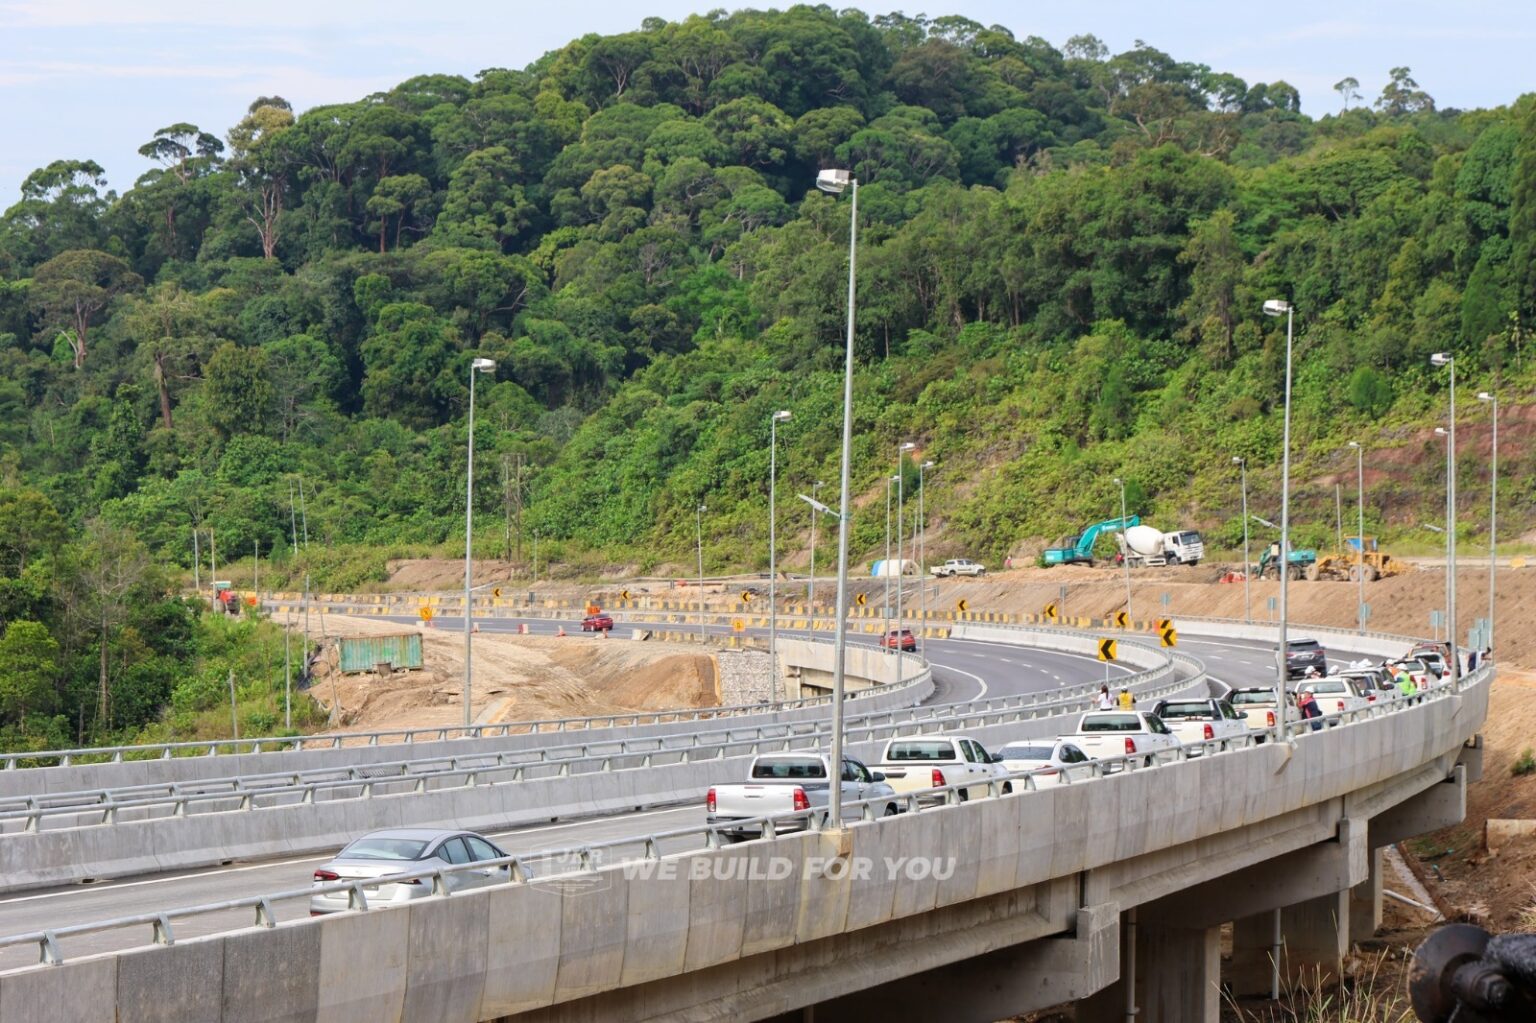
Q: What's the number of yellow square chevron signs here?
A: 10